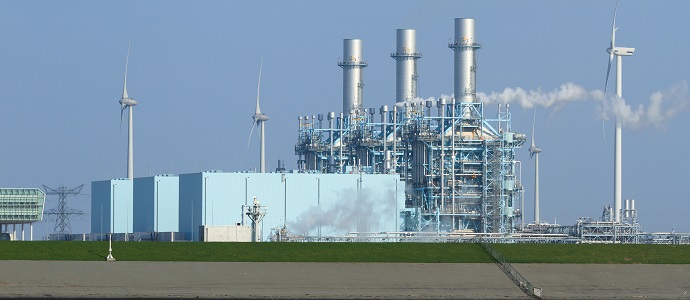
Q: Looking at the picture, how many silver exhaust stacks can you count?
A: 3